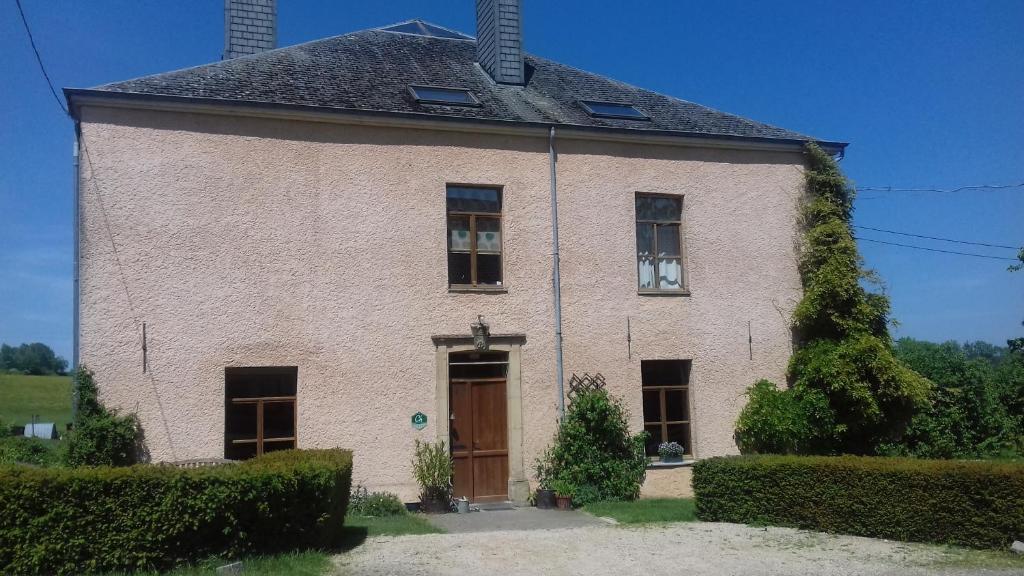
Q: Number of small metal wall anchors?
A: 3